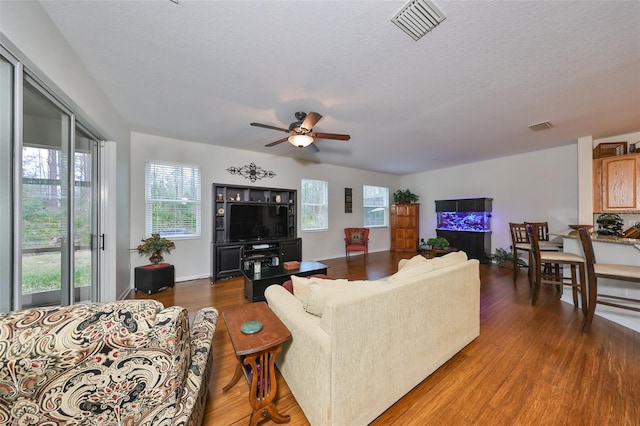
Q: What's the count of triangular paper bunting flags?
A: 0